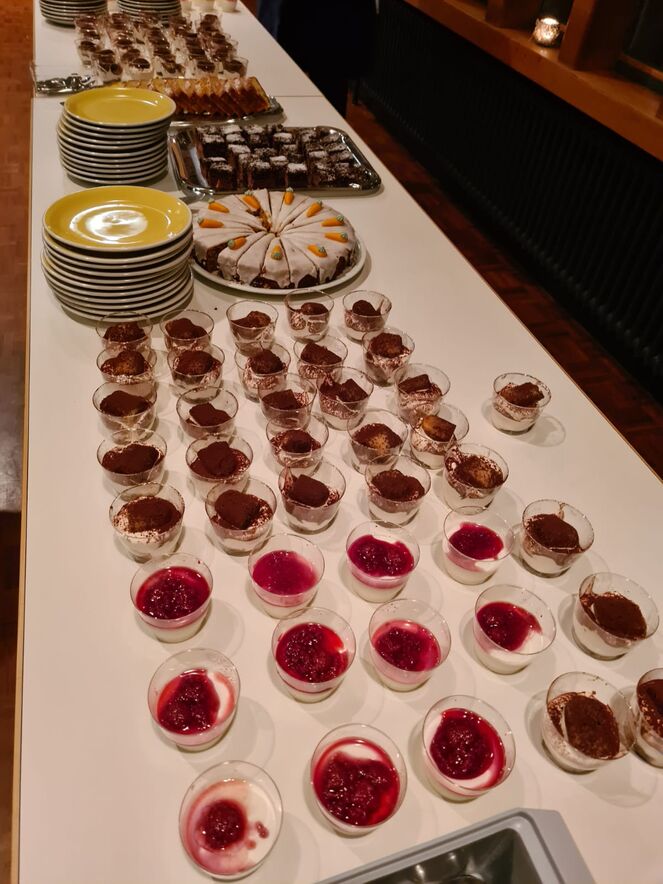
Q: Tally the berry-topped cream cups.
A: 11